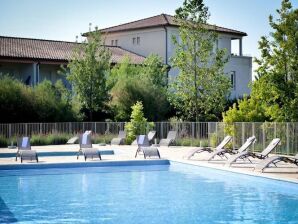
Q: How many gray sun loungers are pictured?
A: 11